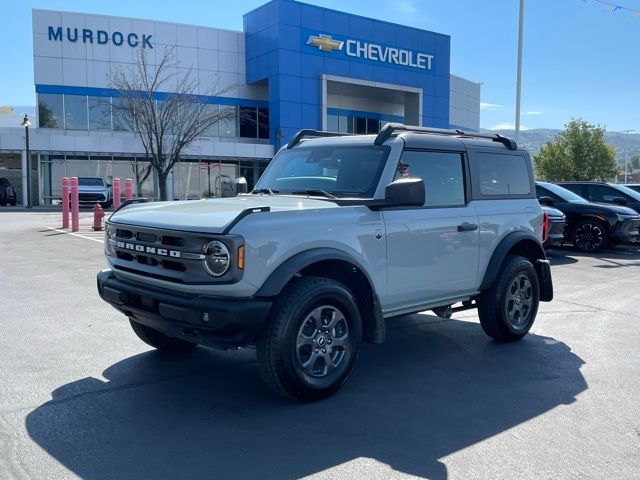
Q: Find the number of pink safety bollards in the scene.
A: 4